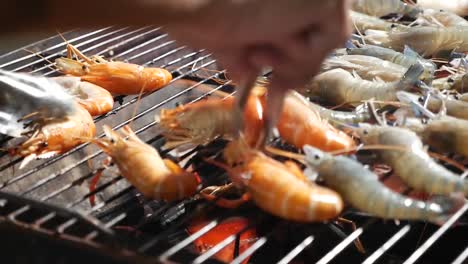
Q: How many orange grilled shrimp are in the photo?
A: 7